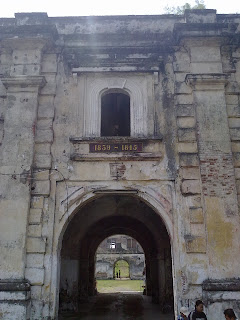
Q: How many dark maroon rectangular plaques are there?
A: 1